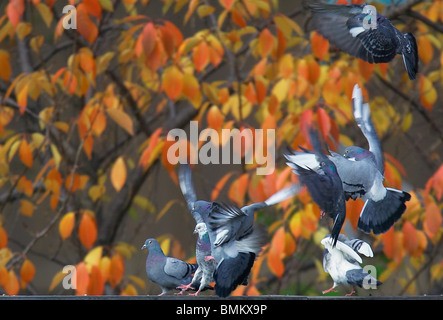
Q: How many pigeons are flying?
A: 4